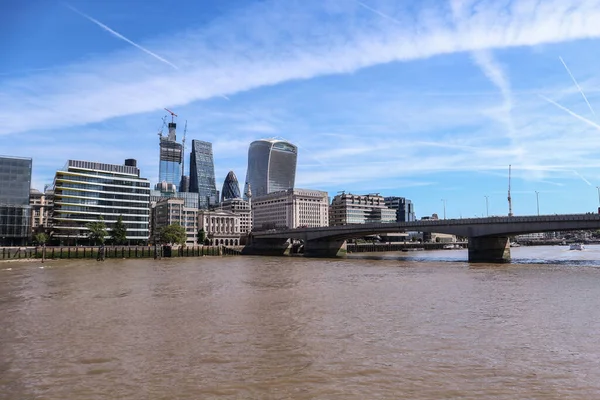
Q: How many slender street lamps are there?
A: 4